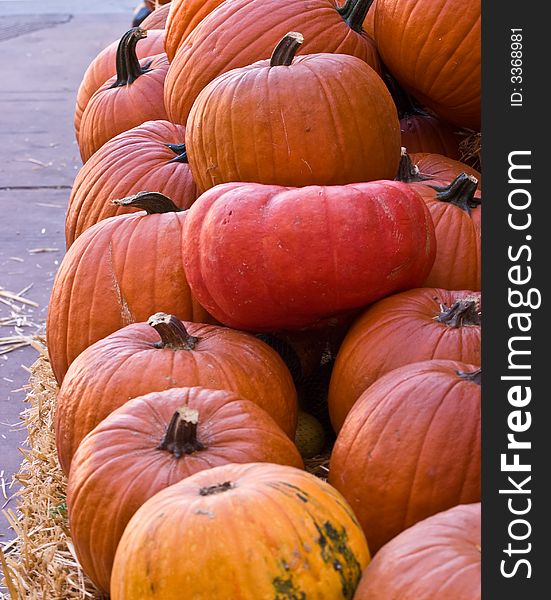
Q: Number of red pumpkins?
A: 1